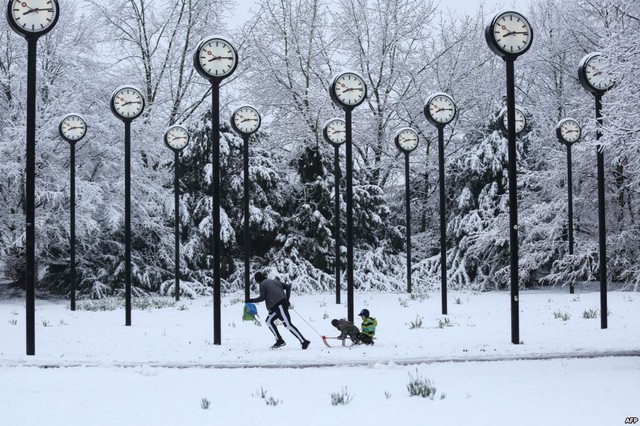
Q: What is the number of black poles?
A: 13